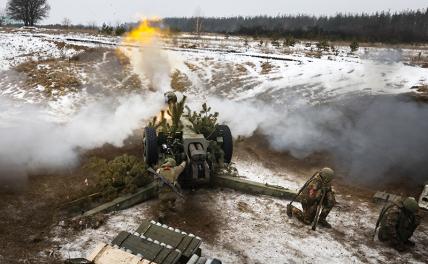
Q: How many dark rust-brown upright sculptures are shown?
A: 0